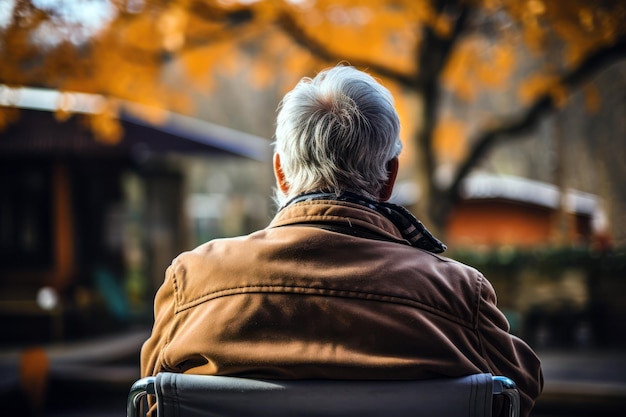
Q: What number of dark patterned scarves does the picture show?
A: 1